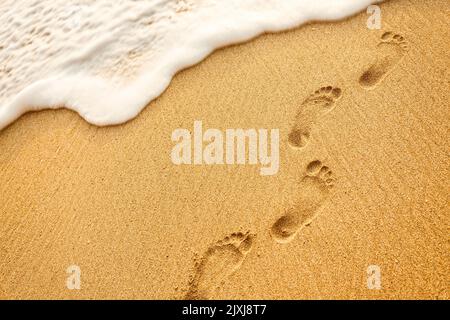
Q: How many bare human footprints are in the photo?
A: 4